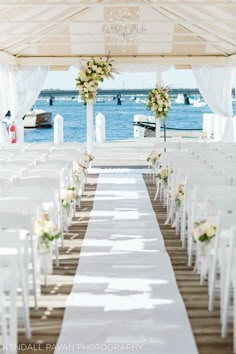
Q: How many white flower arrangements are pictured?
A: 10